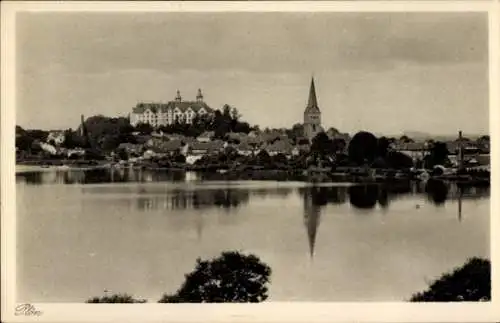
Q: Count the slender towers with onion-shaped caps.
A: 2